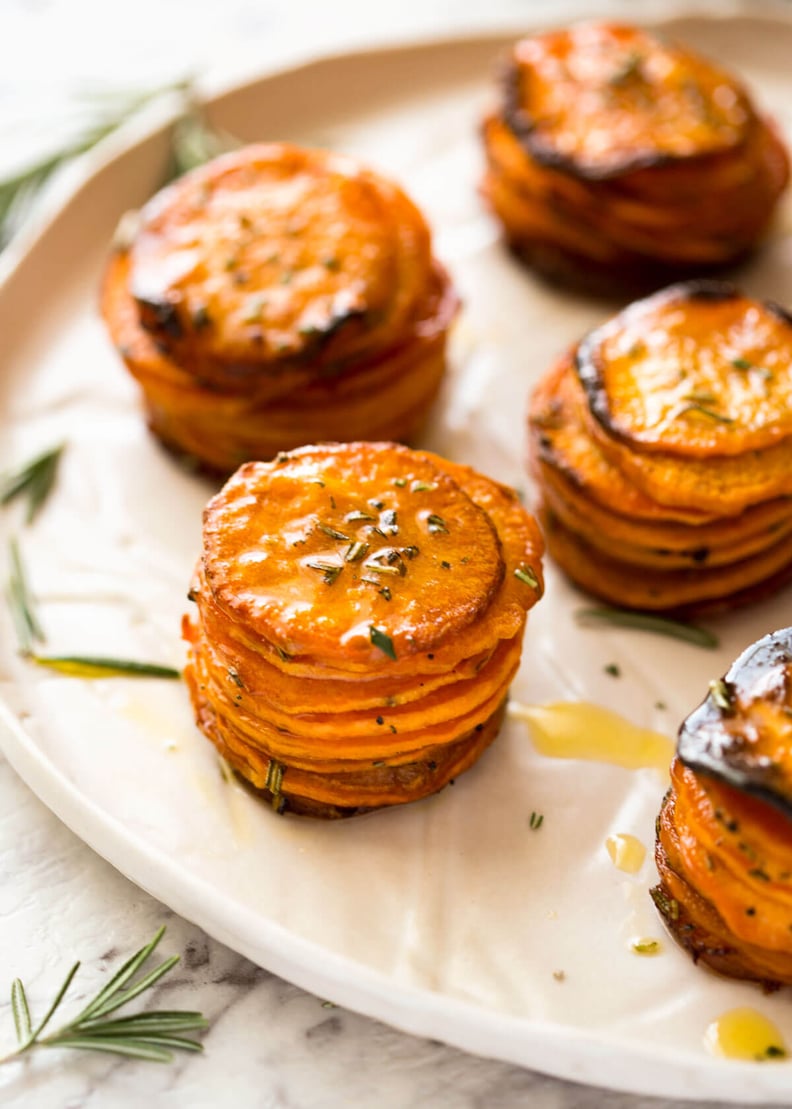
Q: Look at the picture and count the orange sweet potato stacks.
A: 5